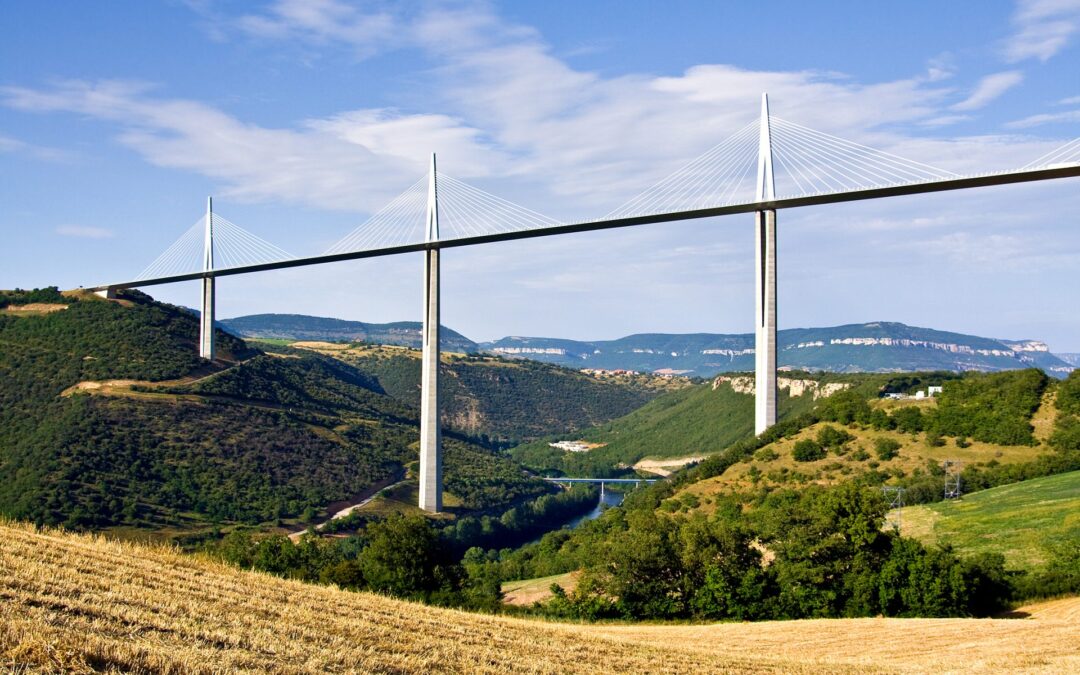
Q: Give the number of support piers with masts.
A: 3